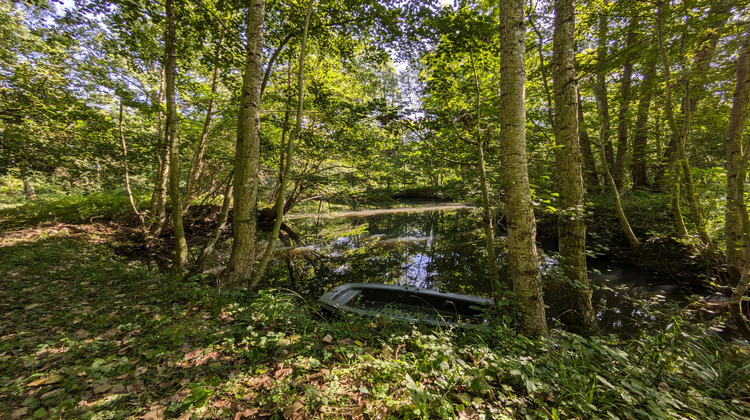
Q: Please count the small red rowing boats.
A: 0